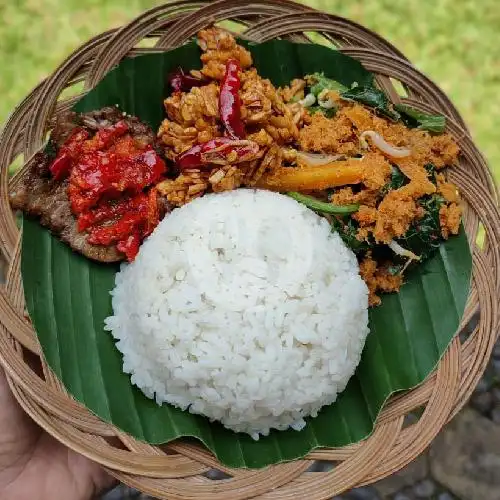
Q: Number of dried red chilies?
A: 3